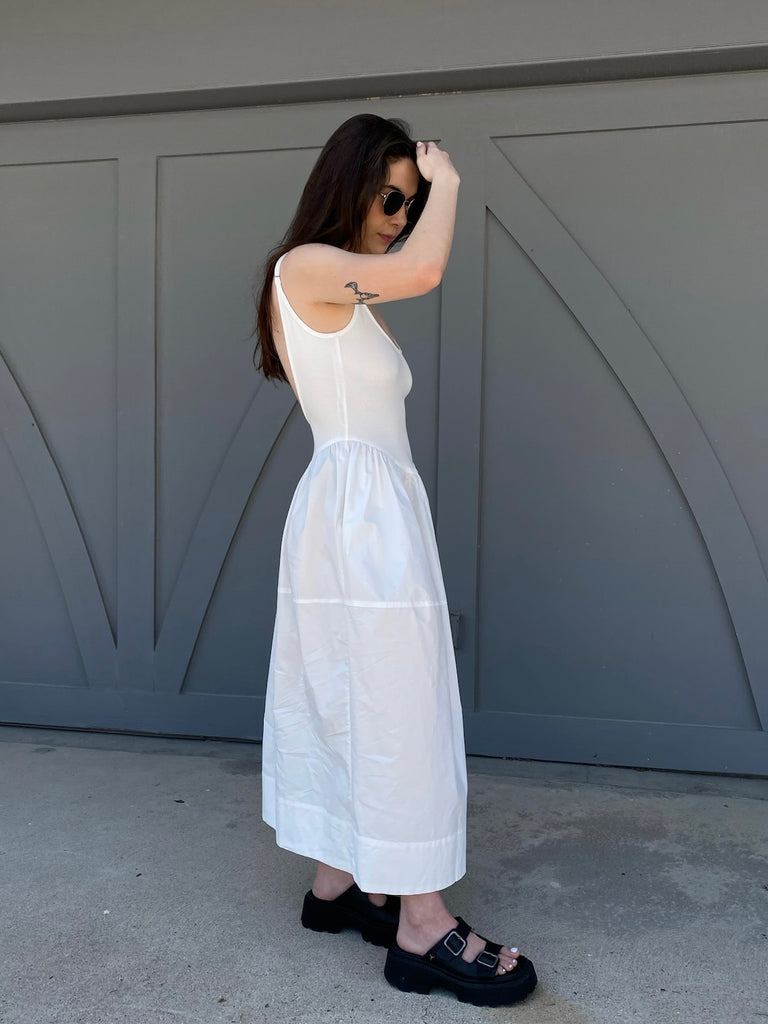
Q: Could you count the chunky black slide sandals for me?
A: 2